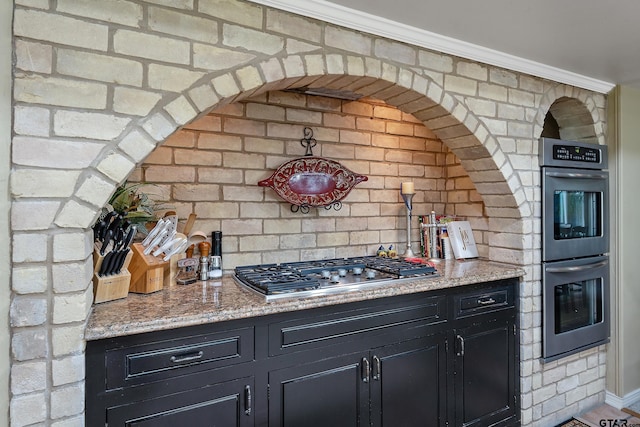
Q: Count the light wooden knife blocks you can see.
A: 2